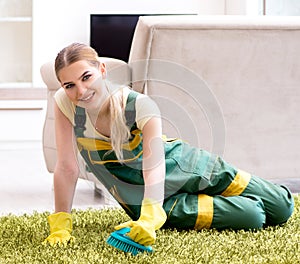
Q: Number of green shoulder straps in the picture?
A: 2